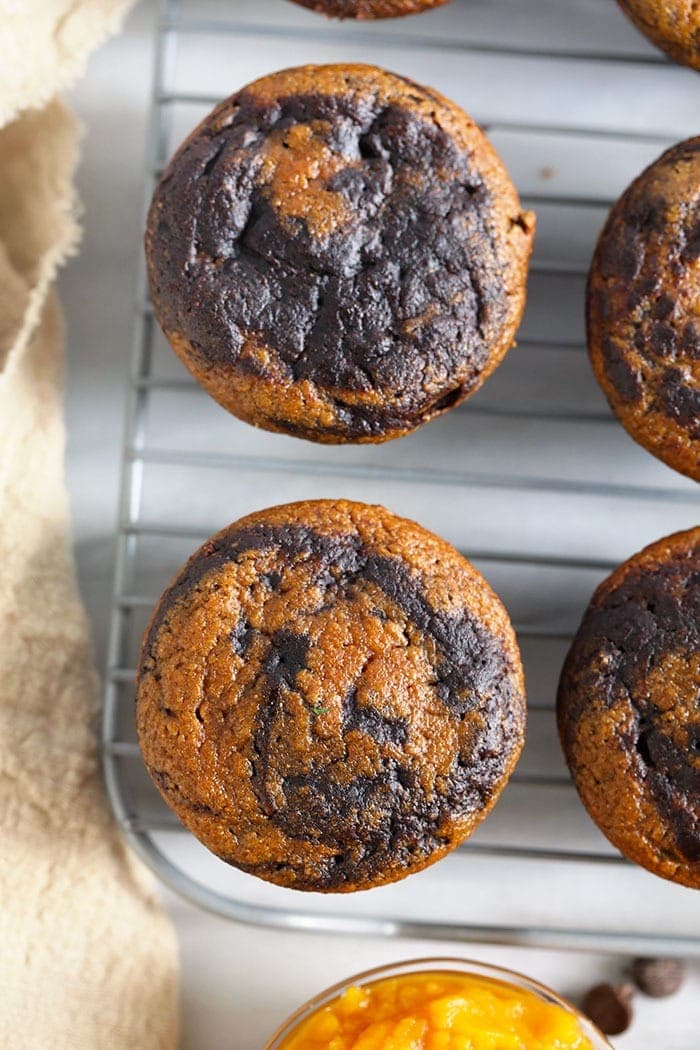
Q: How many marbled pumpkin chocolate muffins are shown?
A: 6